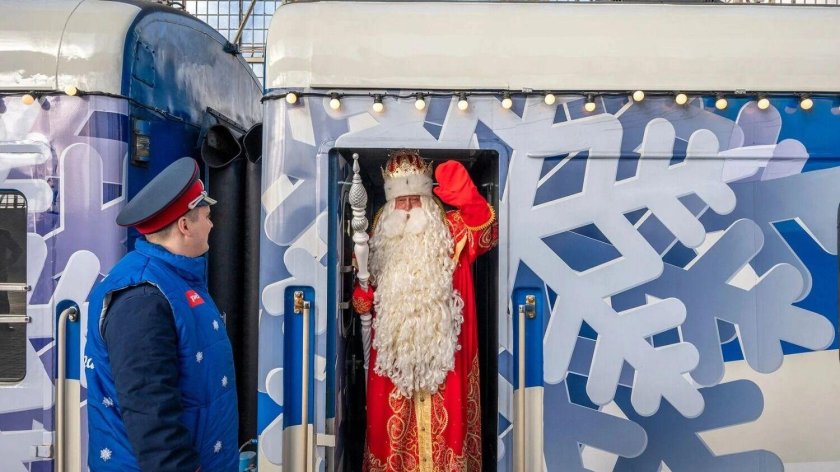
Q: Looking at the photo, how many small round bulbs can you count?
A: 15